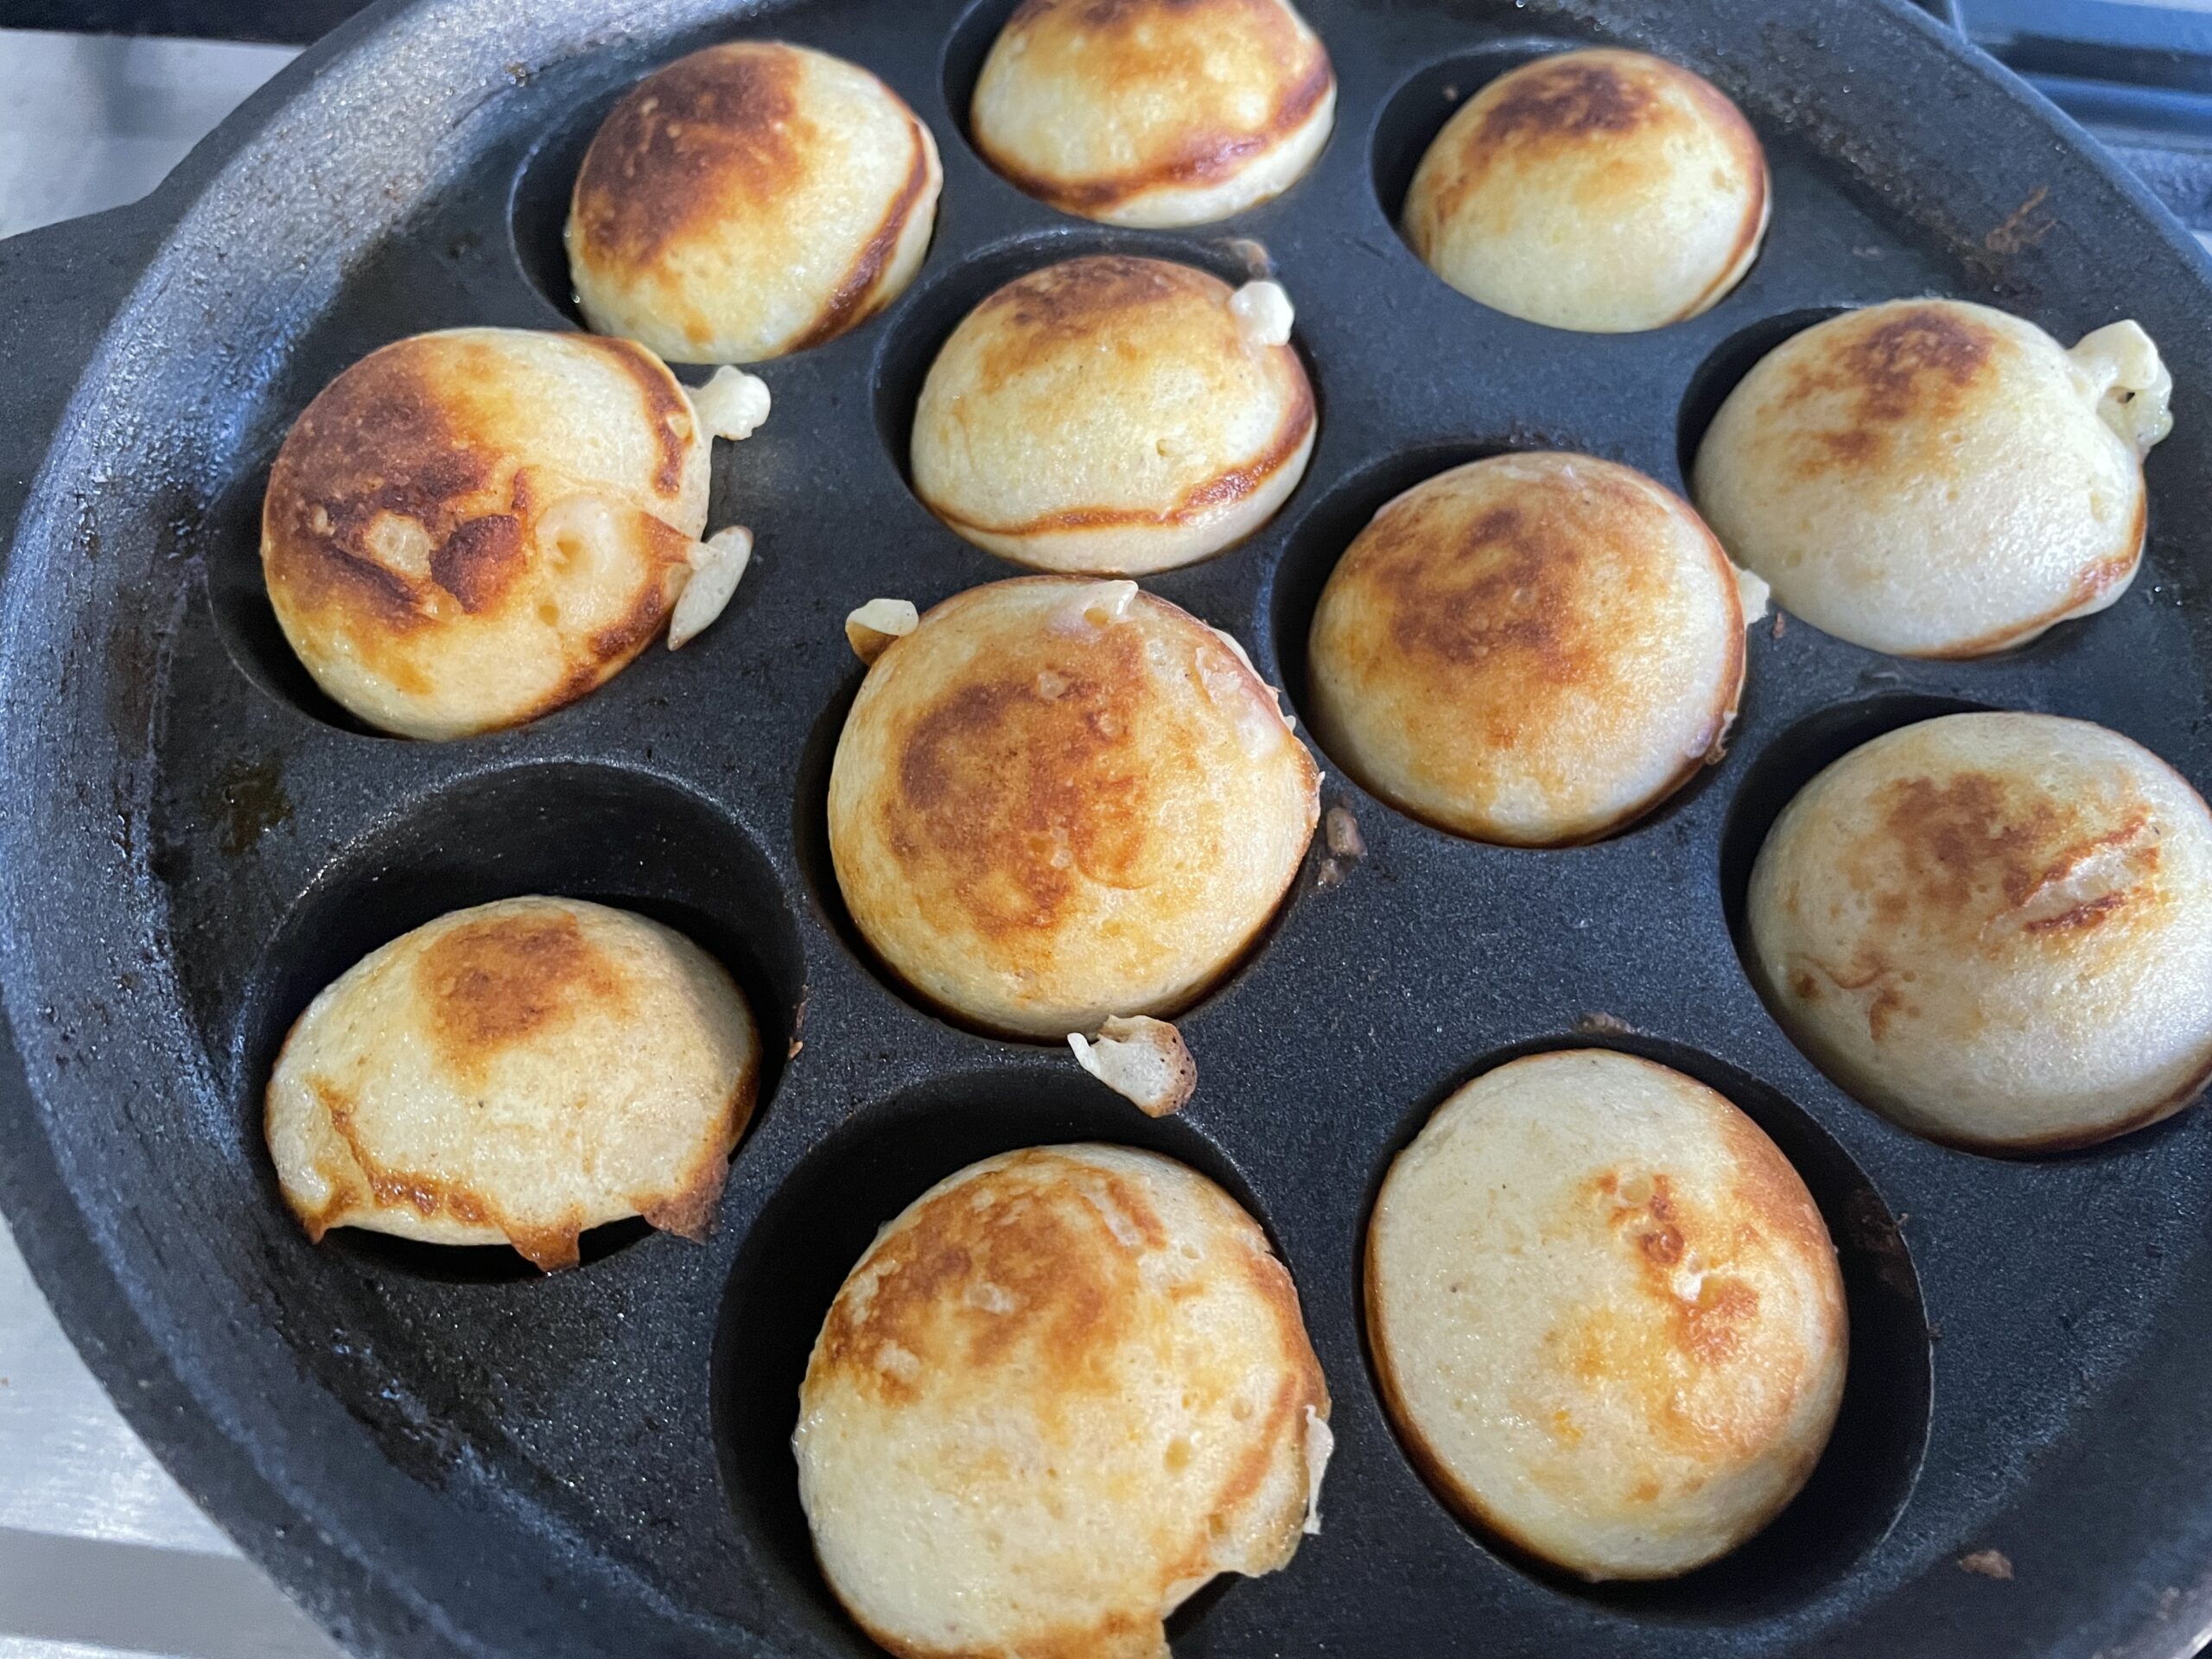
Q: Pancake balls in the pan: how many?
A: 12